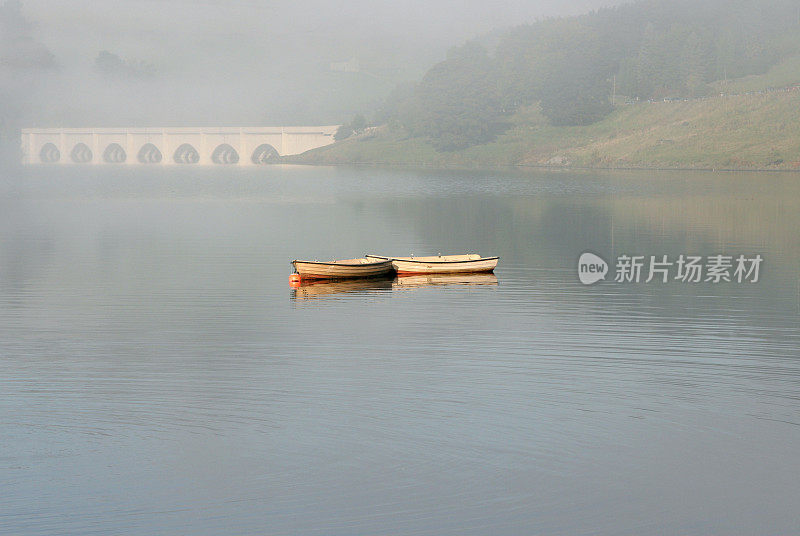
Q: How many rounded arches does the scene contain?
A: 7